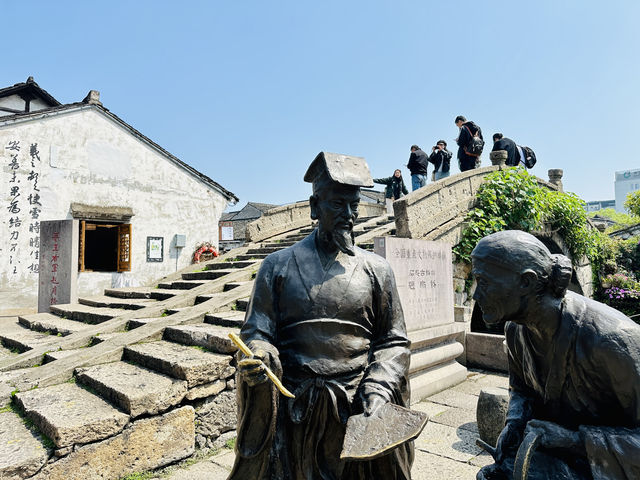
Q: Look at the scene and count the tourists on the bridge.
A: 5